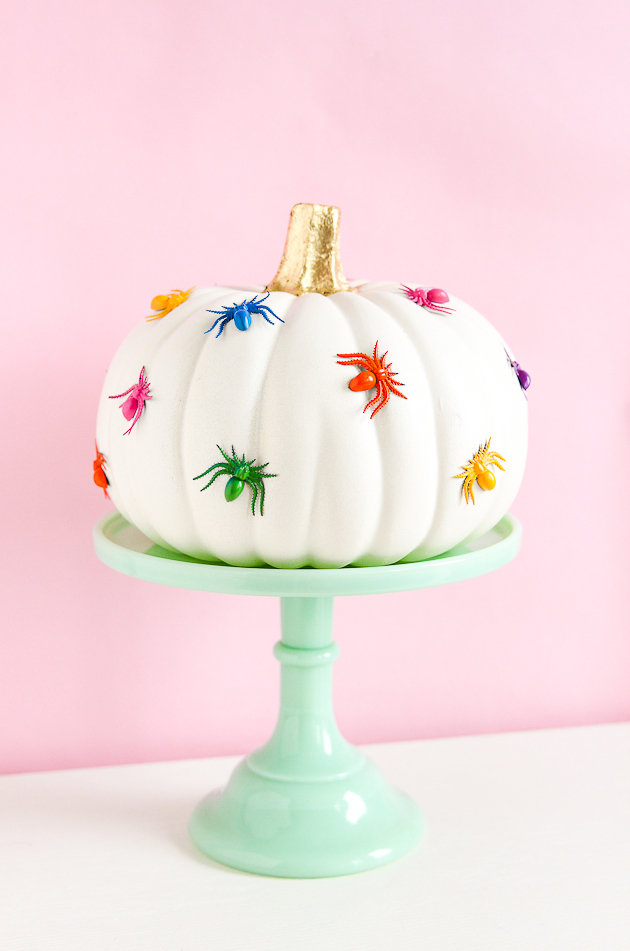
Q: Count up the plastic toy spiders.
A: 9